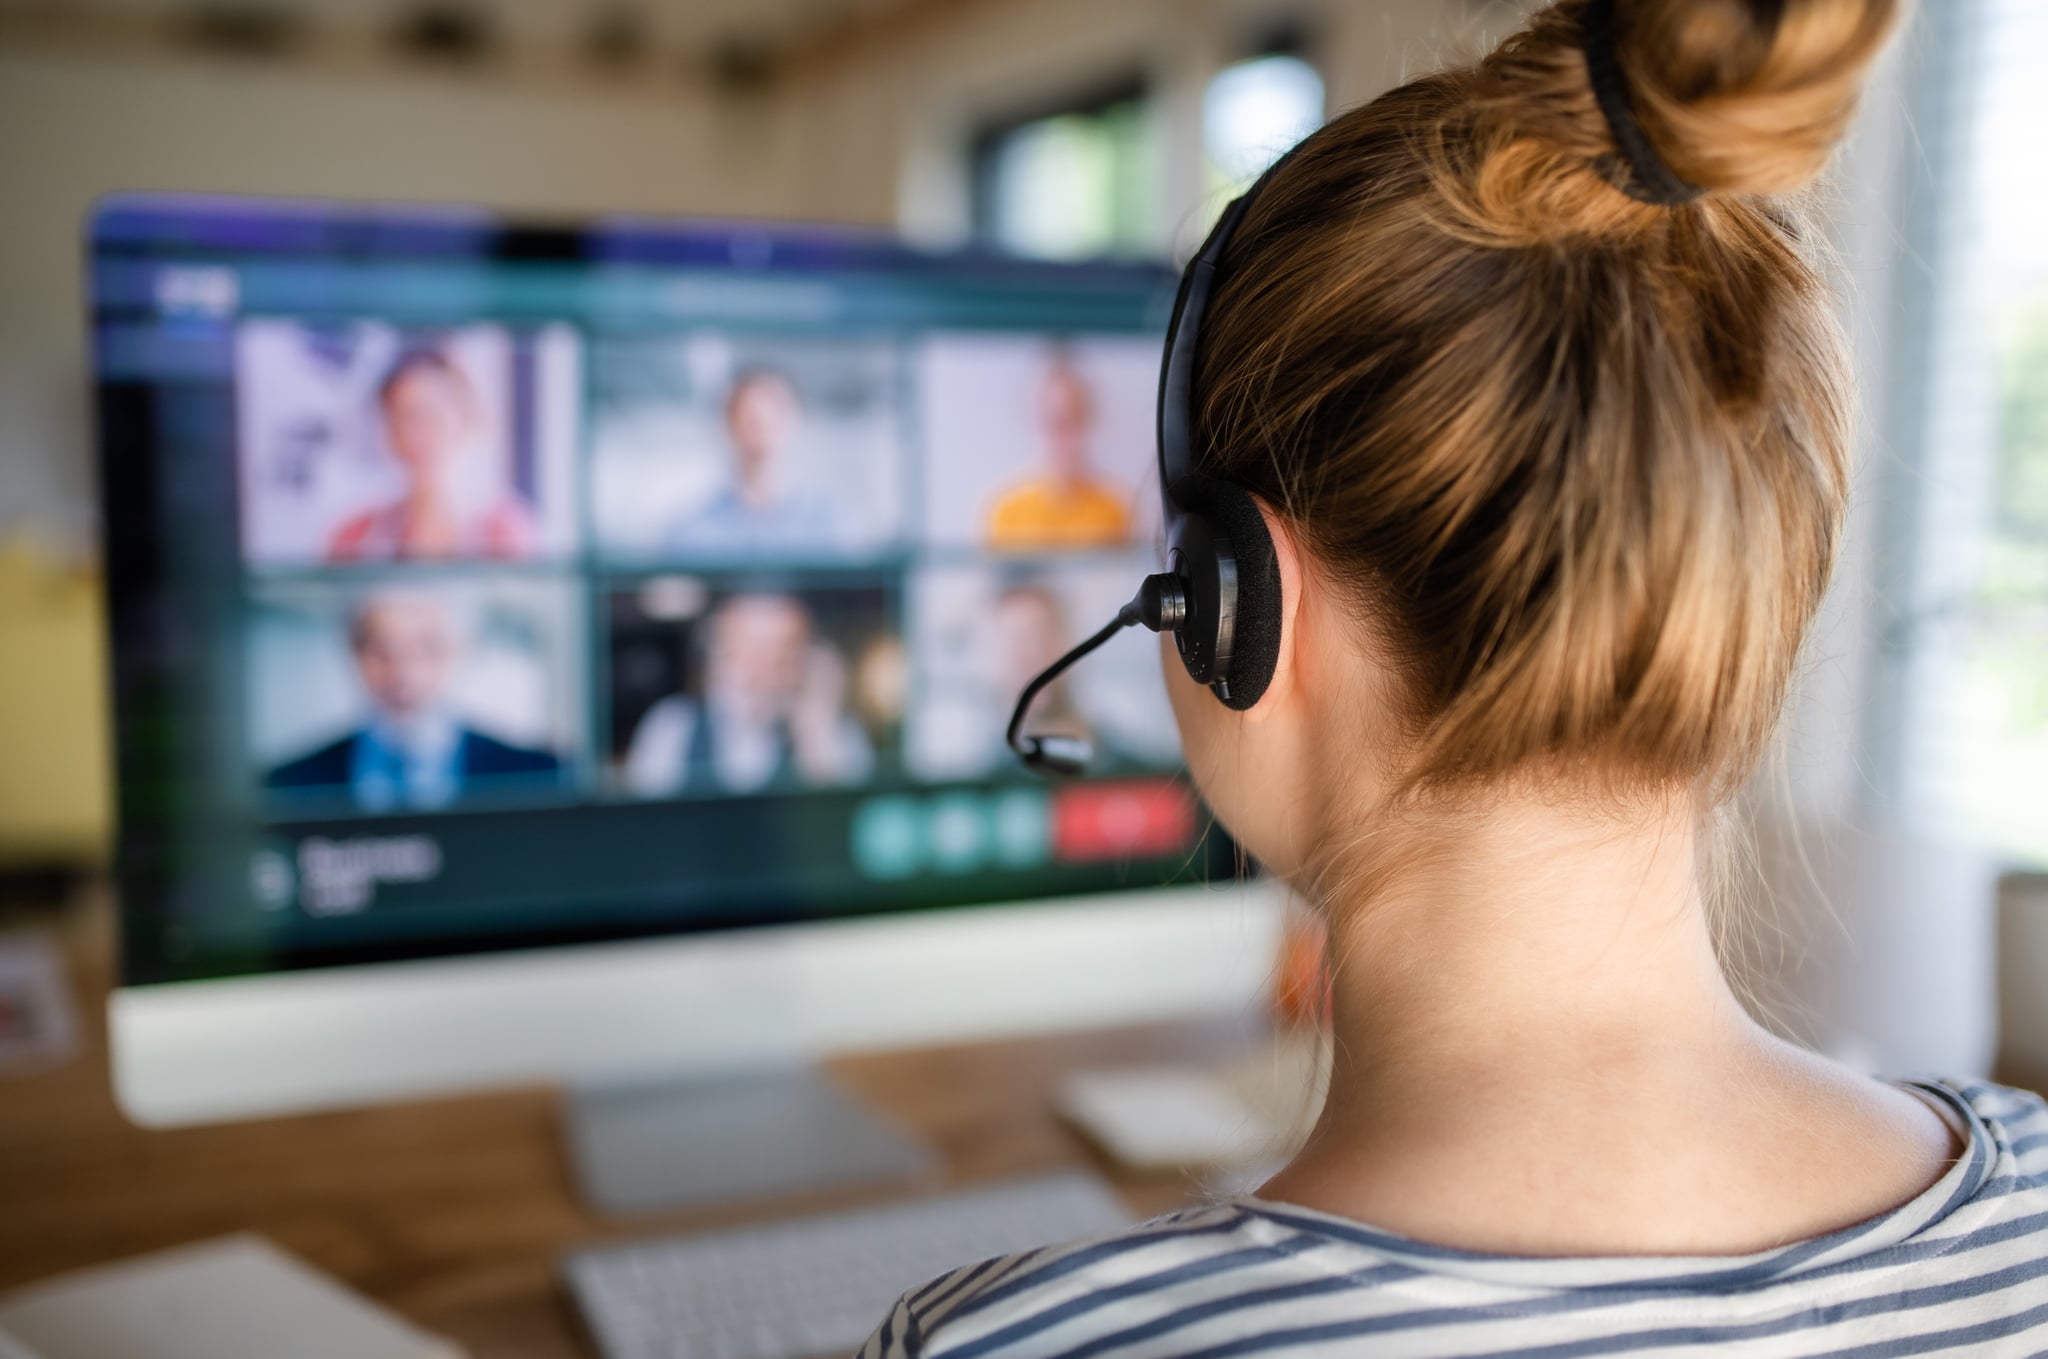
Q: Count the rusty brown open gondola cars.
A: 0